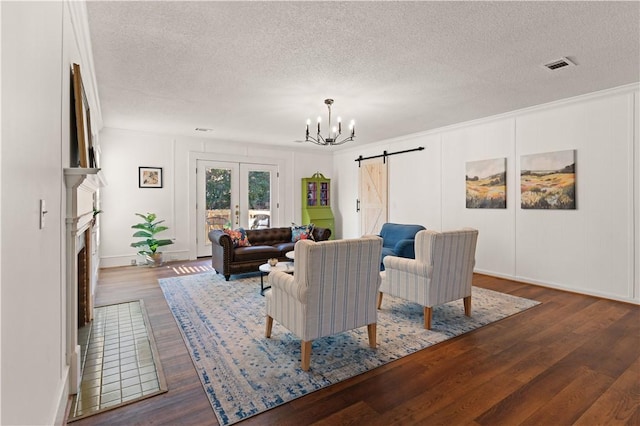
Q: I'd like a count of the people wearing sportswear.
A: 0